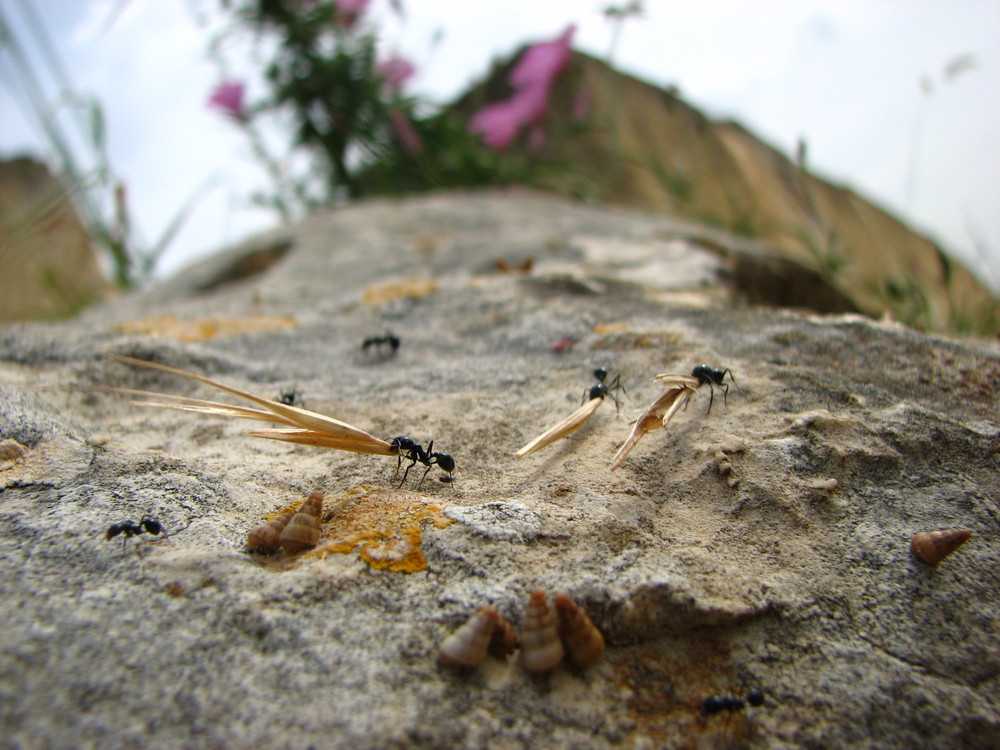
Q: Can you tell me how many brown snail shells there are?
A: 7